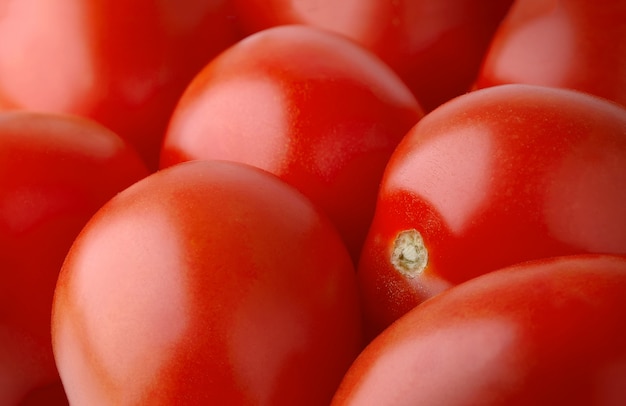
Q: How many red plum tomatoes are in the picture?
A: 8